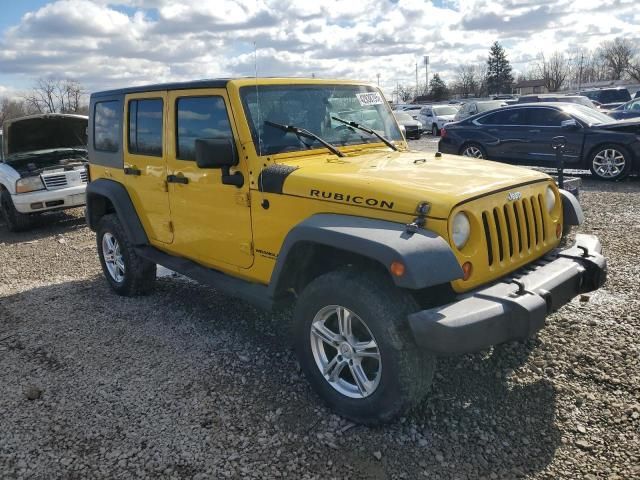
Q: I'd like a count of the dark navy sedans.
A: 1